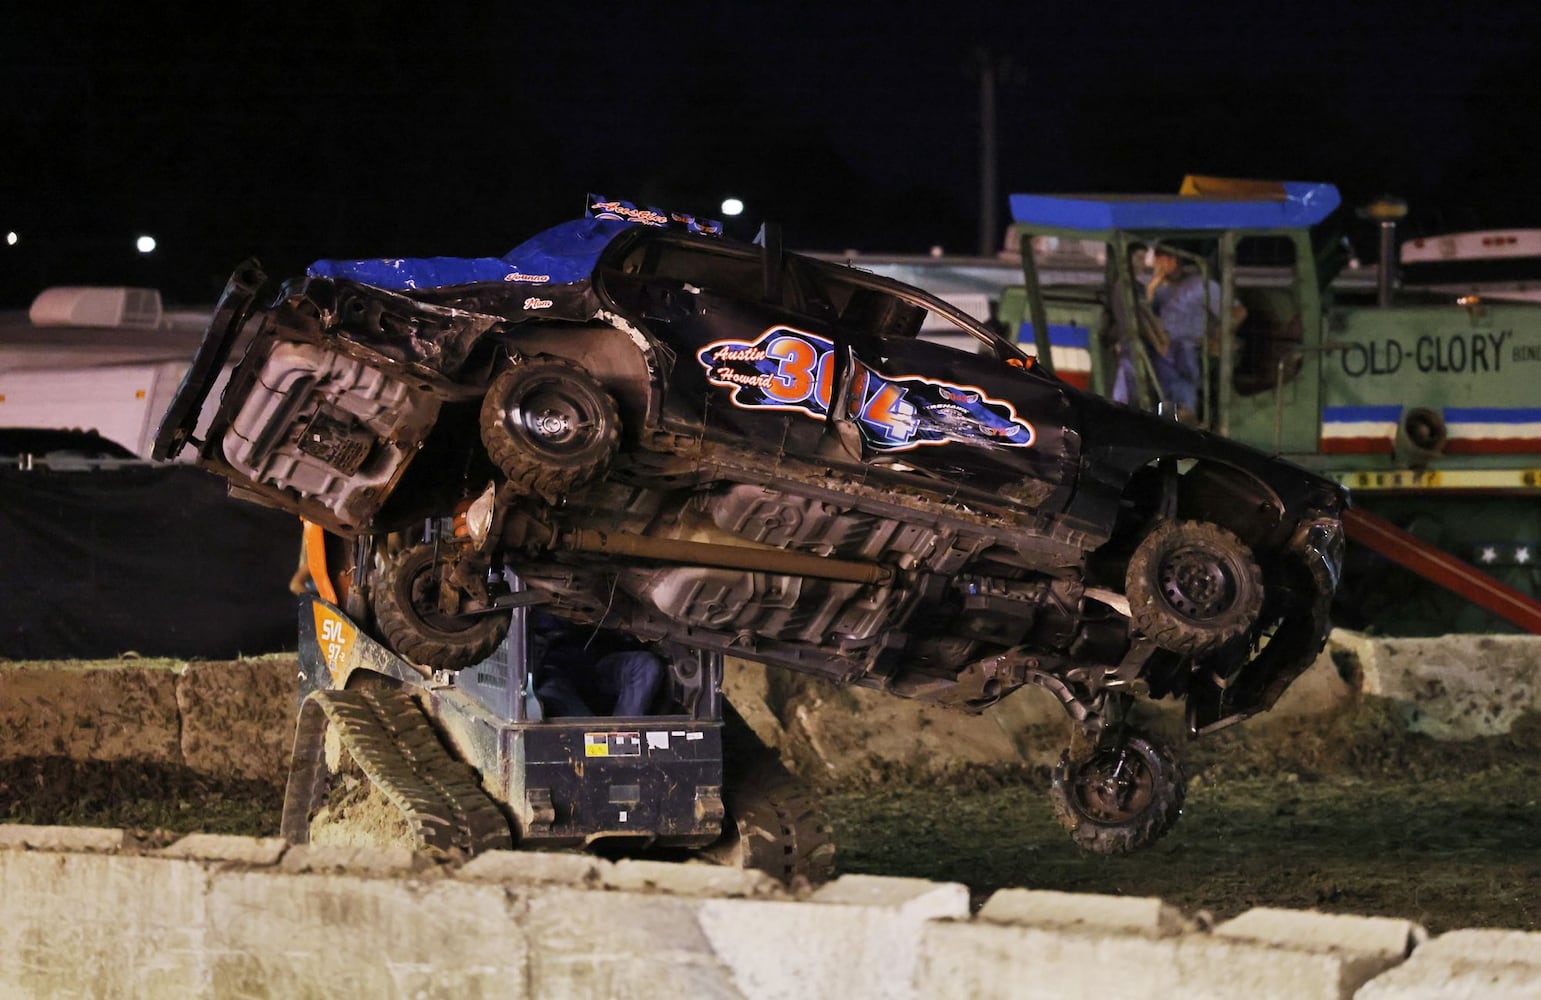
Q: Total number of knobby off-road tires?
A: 4